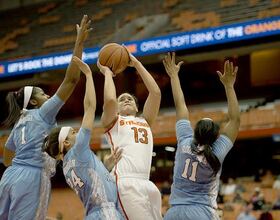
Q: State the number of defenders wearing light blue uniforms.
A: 3